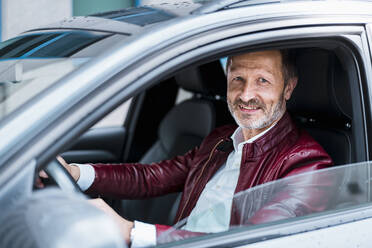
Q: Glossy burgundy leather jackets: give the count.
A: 1